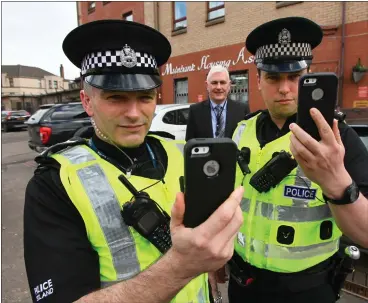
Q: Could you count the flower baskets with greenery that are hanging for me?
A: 1